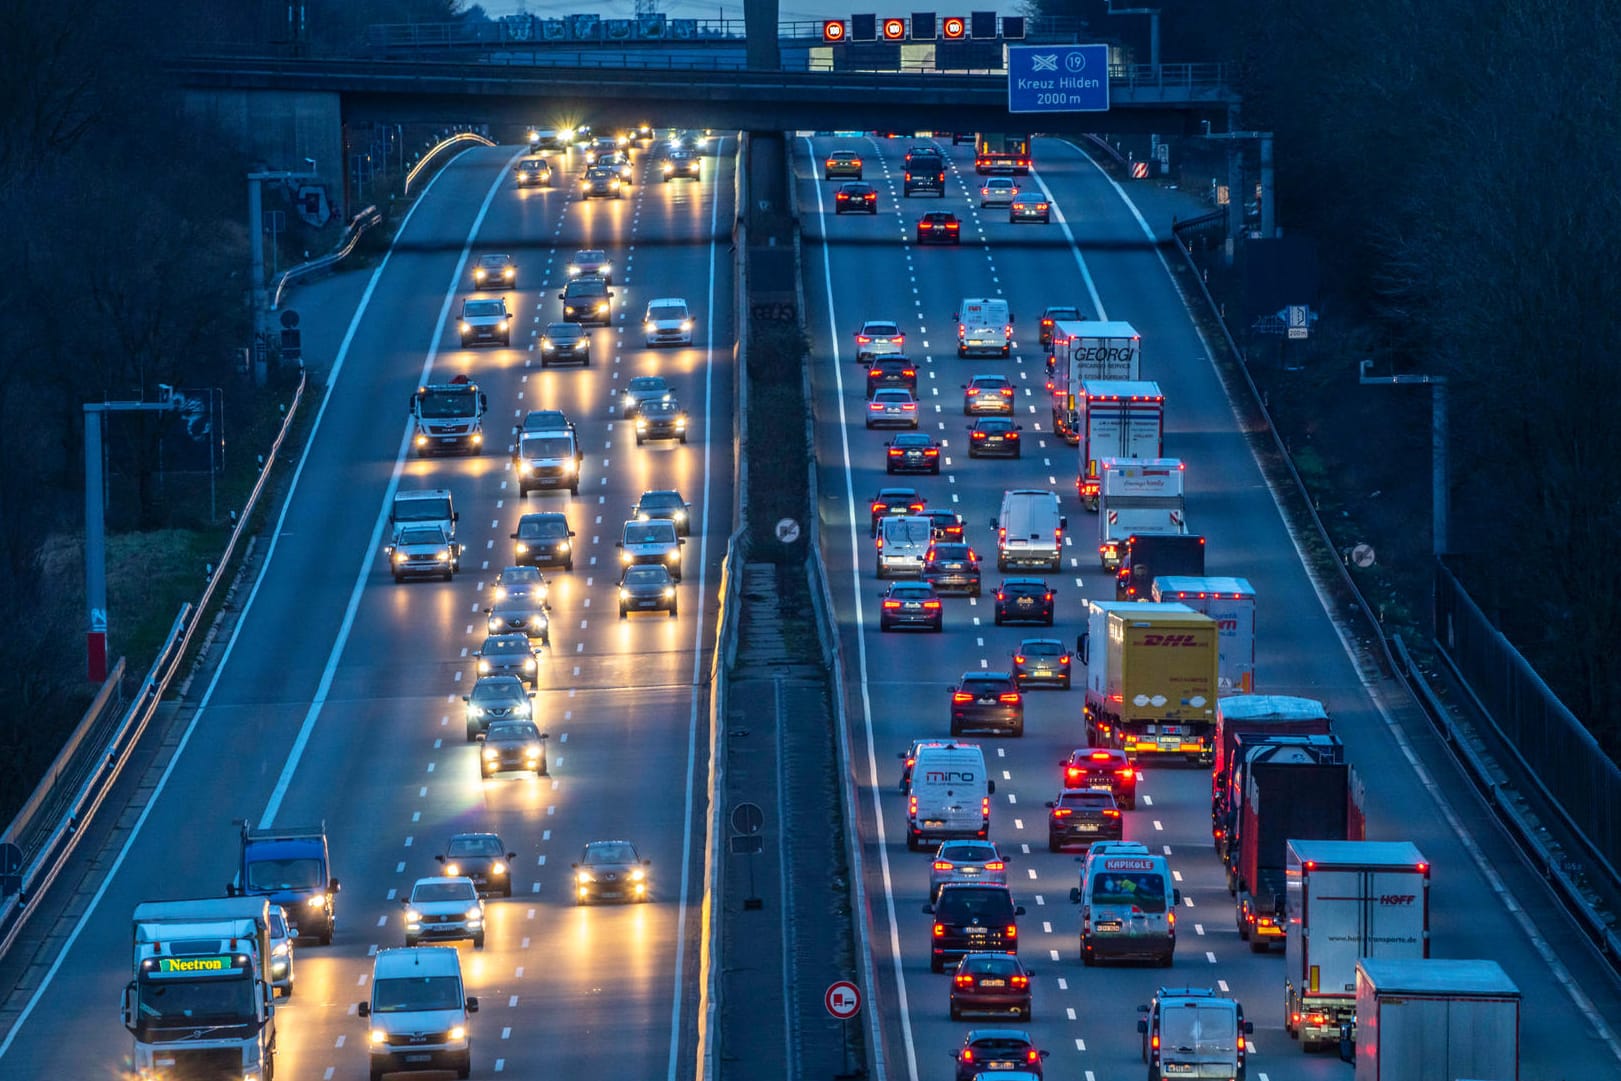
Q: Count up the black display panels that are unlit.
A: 4